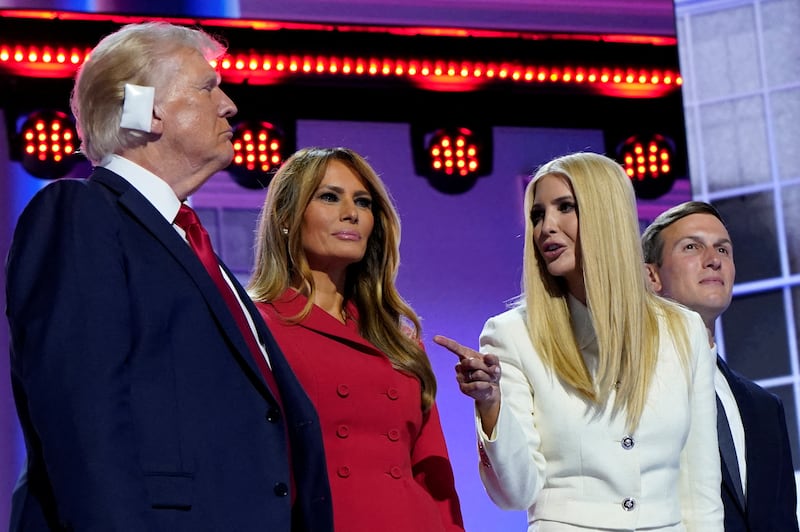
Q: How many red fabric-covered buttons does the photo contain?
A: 6